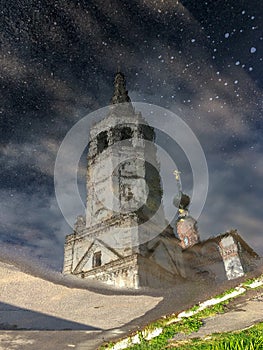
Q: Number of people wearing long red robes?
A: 0